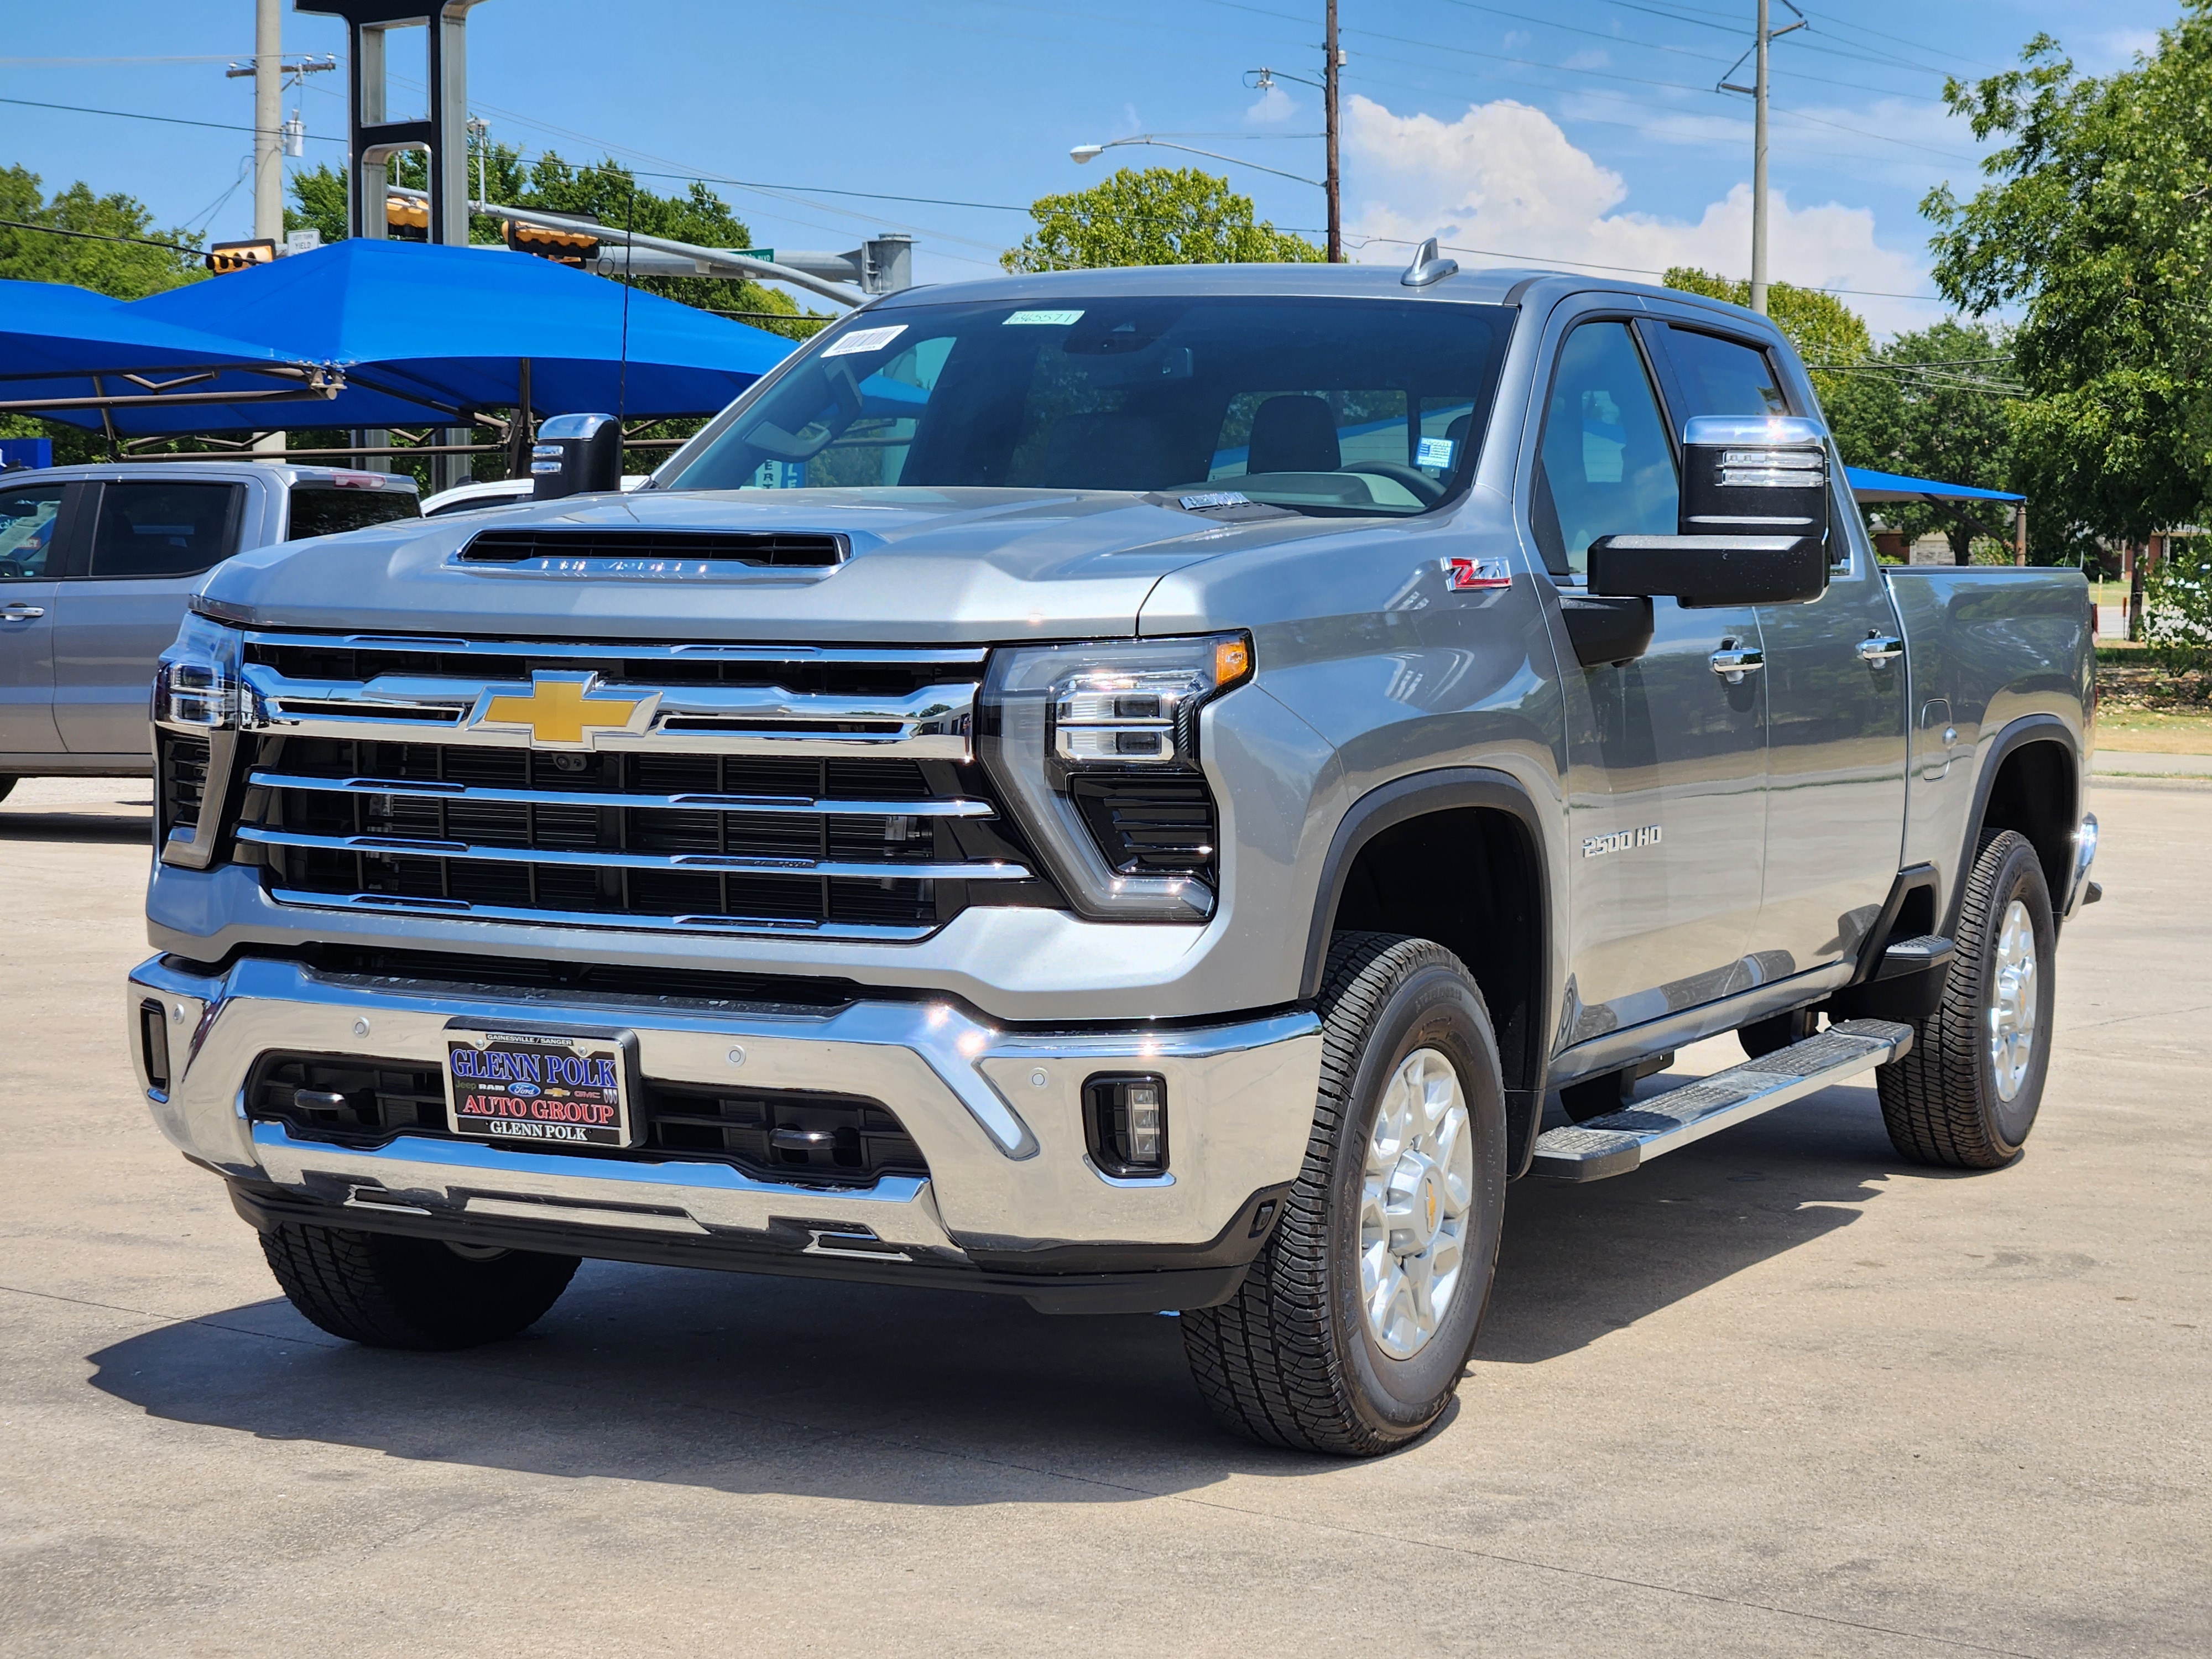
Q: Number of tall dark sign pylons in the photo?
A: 1